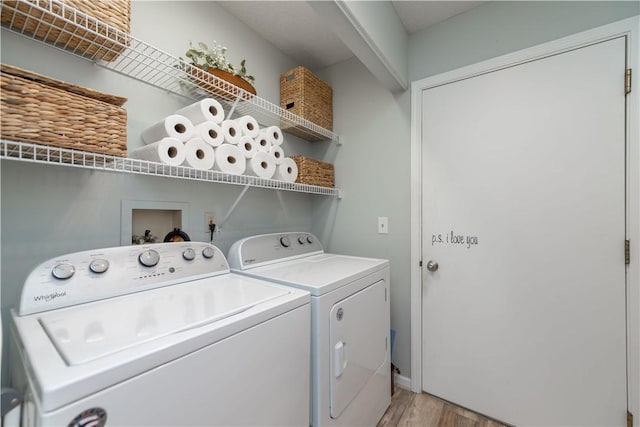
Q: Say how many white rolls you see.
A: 14